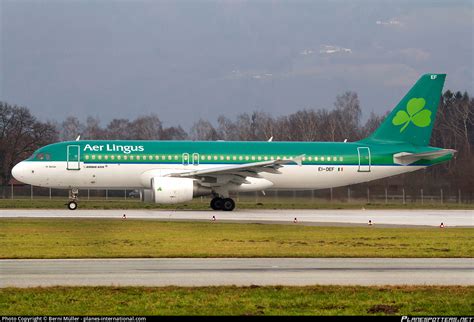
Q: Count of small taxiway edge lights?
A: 5